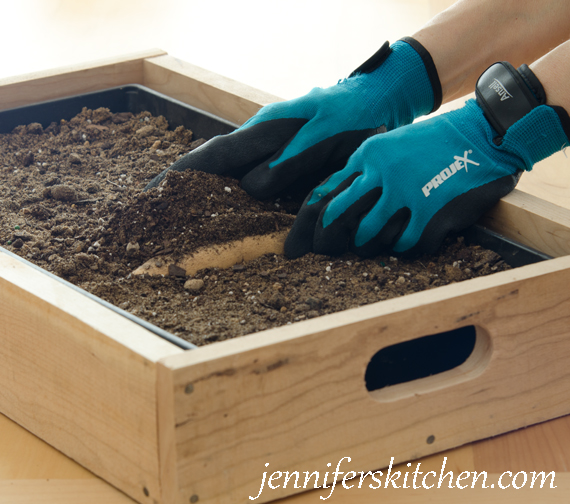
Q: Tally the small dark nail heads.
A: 4